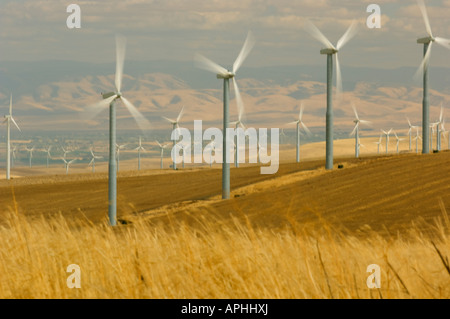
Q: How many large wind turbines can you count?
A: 4